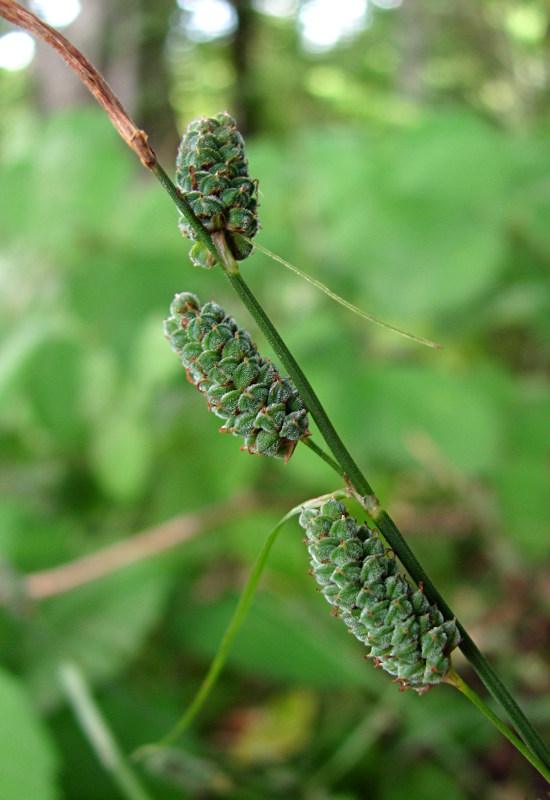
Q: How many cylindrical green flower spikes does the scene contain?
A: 3